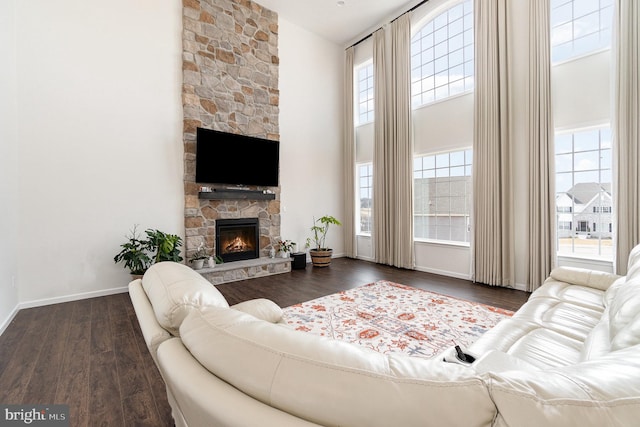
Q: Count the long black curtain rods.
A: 2